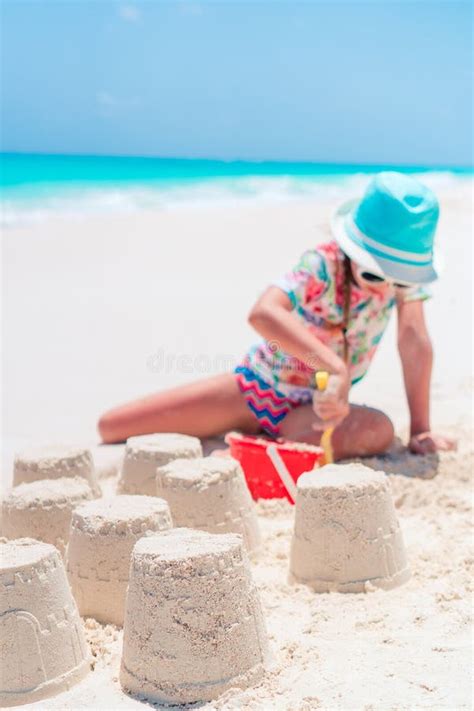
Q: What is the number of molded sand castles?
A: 8